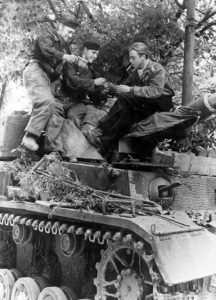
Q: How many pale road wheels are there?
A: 3